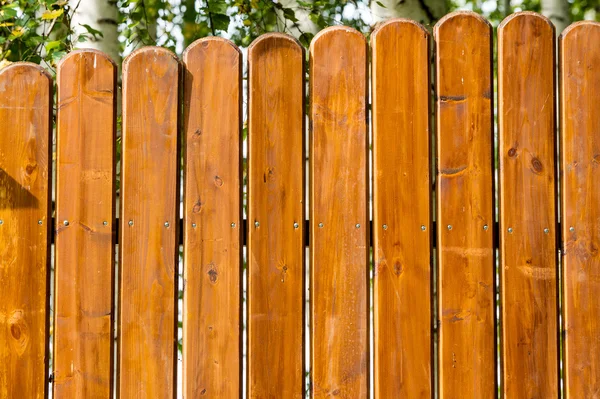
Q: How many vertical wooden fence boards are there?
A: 10